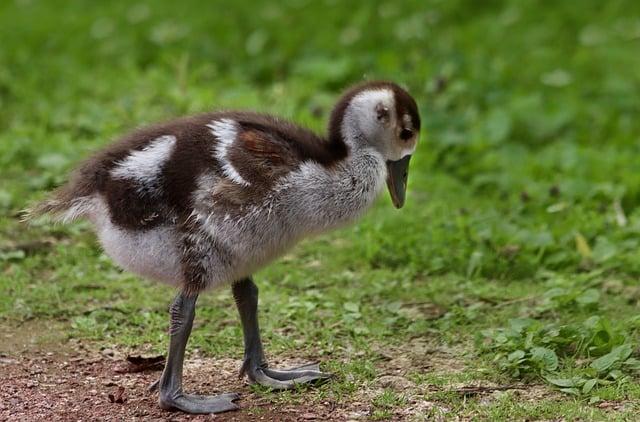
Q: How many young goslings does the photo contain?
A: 1